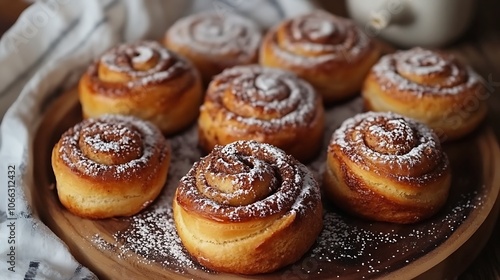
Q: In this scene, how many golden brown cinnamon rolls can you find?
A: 8